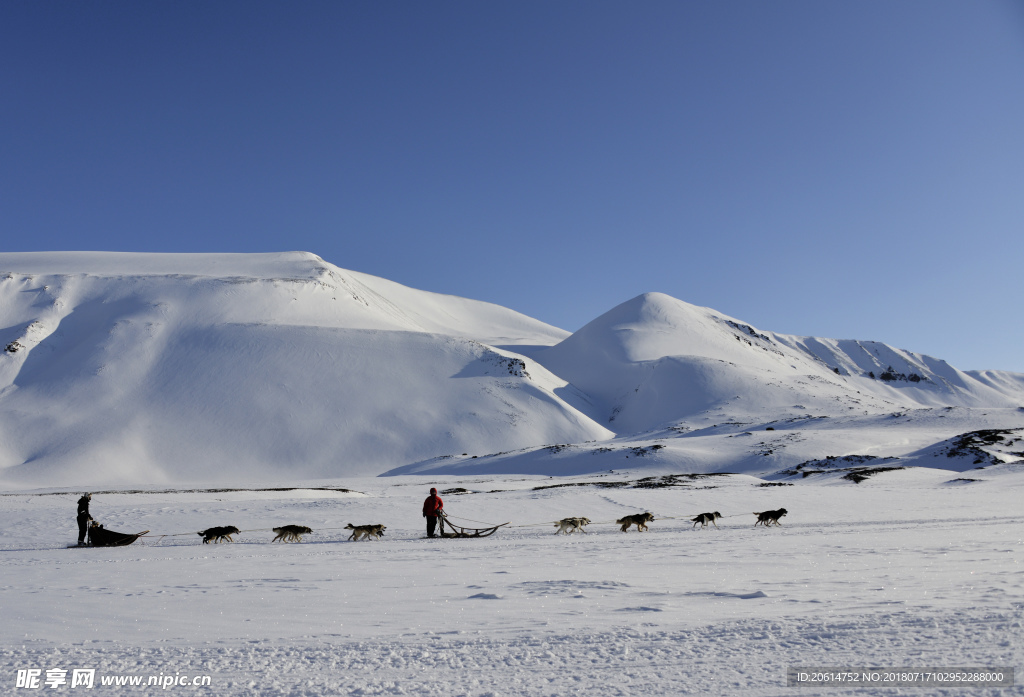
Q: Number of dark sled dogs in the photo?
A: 6